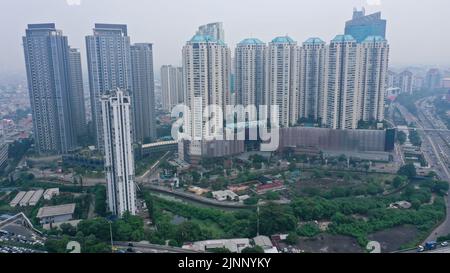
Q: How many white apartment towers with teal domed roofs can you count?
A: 6